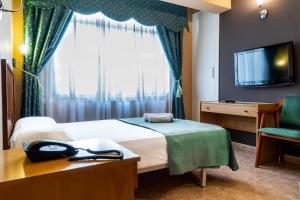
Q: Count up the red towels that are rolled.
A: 0